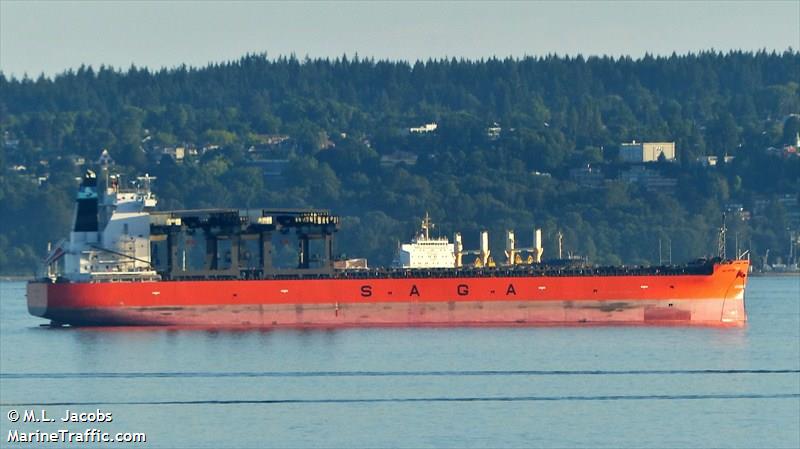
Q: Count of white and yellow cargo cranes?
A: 4